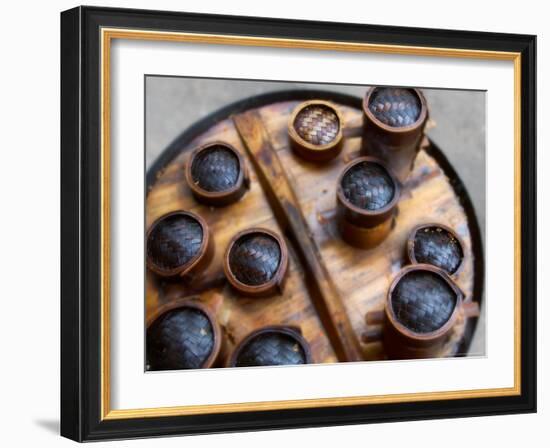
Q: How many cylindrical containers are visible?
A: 10